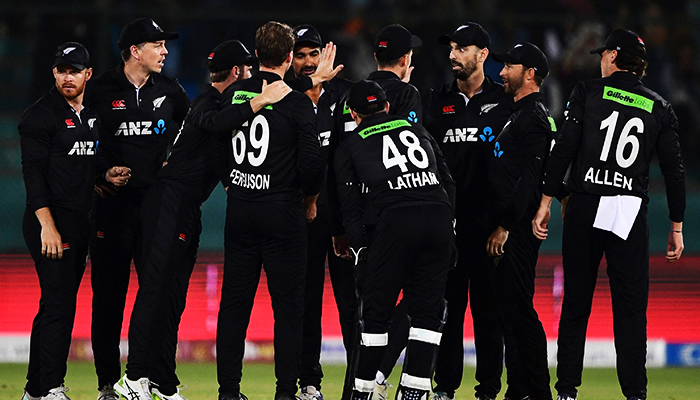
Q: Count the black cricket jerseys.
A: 10